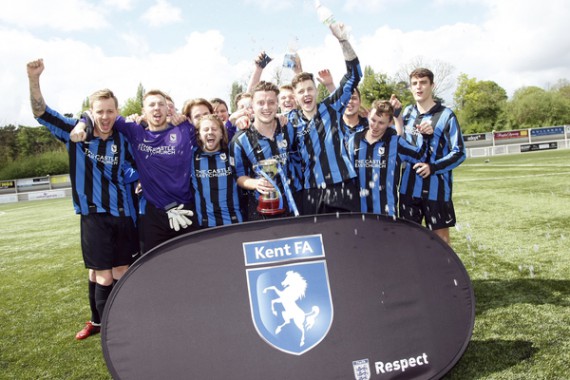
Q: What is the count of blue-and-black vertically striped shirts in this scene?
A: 7